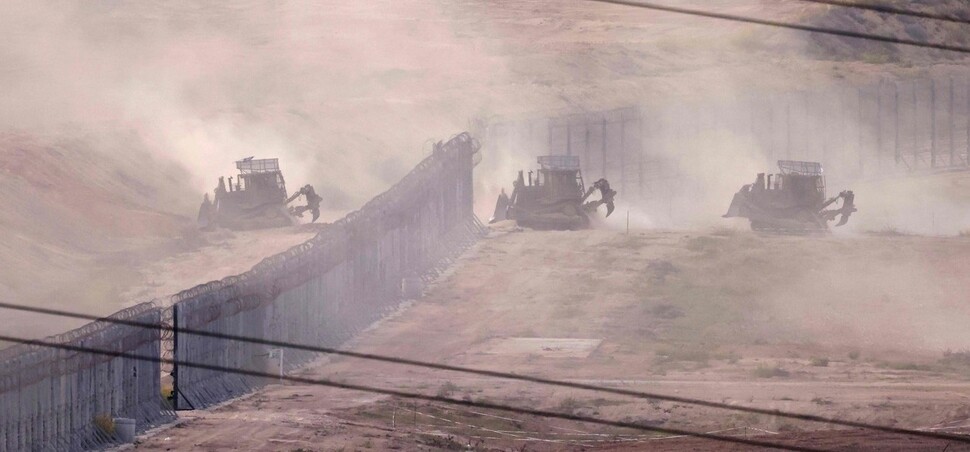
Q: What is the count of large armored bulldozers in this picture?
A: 3